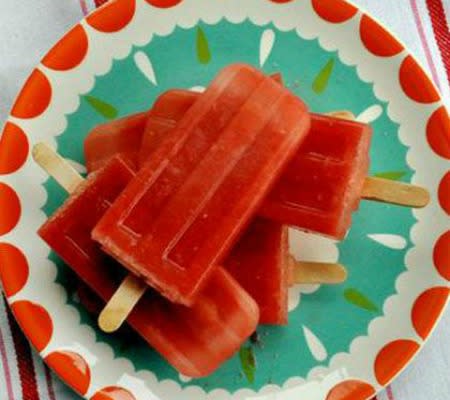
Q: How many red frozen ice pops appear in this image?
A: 5